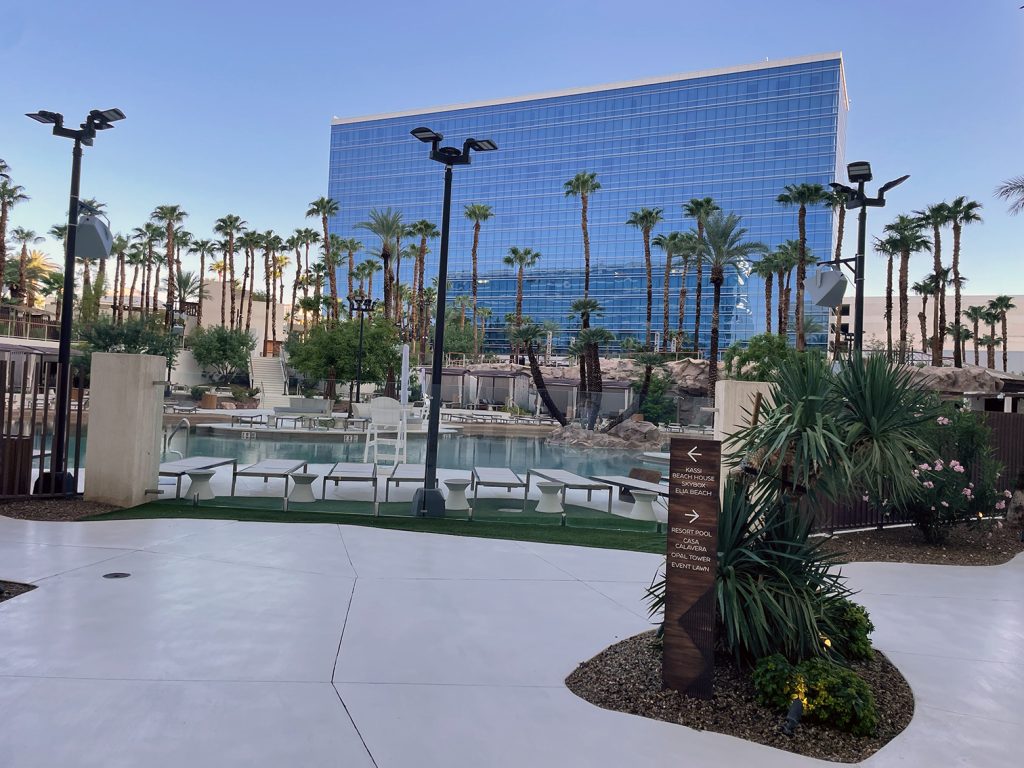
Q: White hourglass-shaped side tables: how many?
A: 5